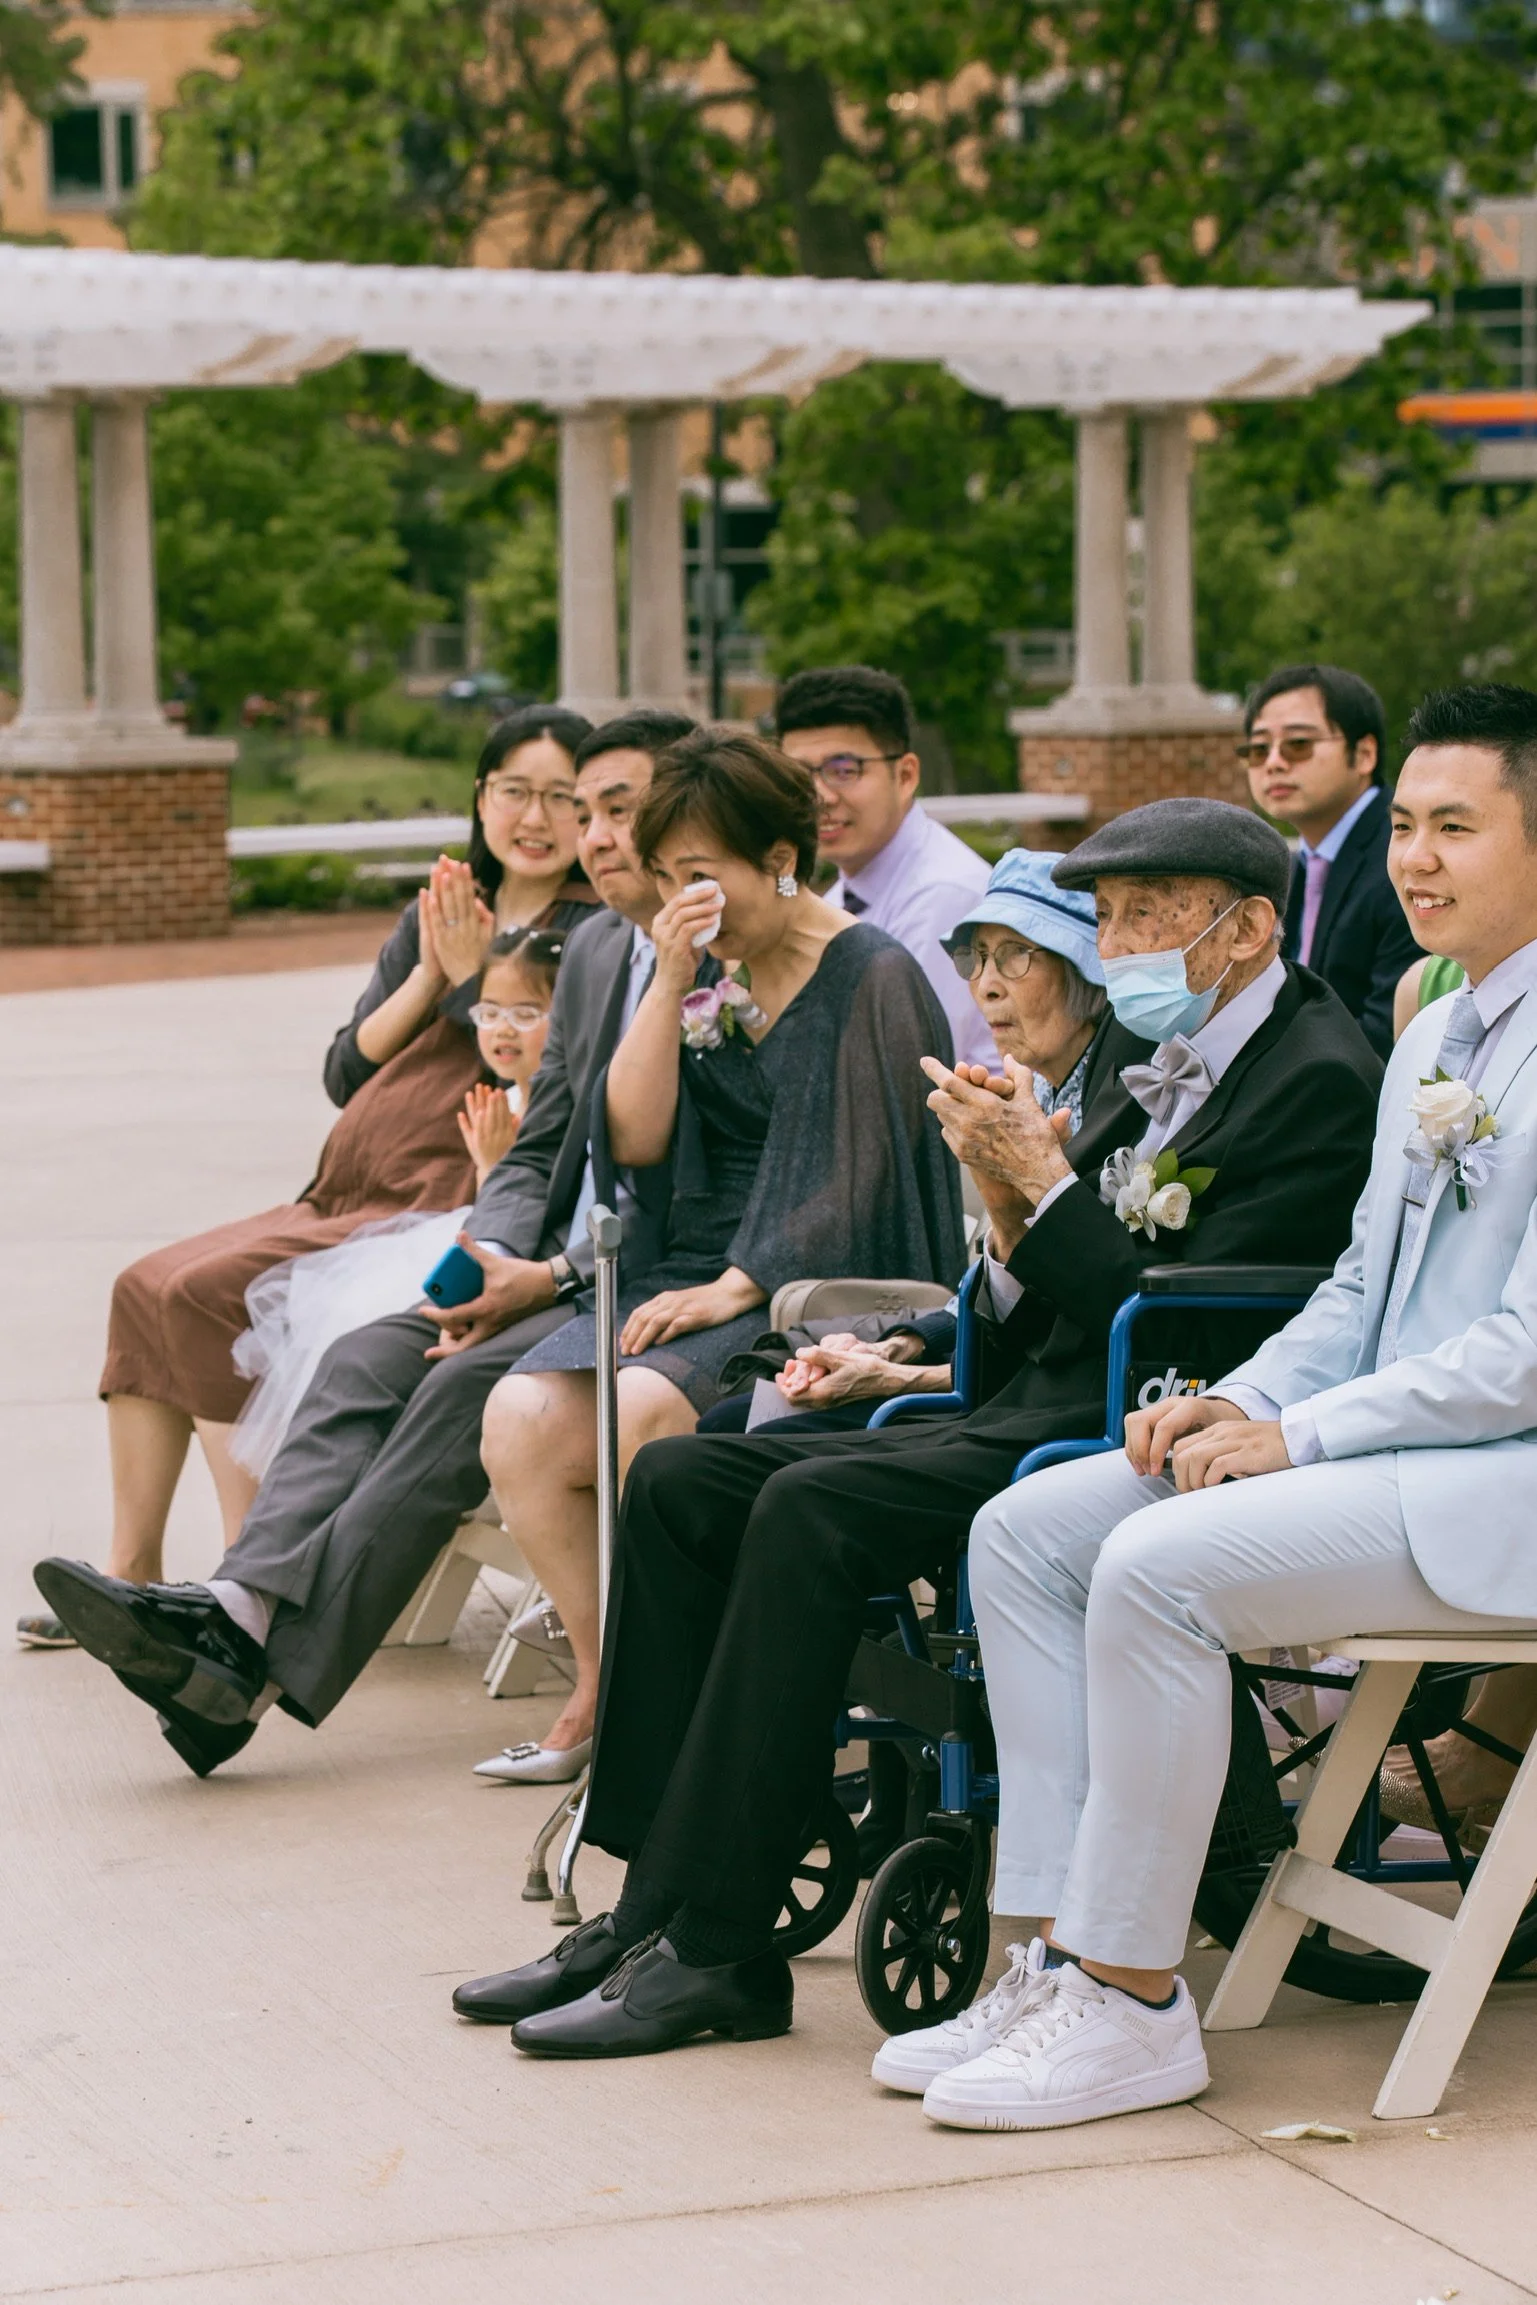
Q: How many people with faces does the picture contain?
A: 9